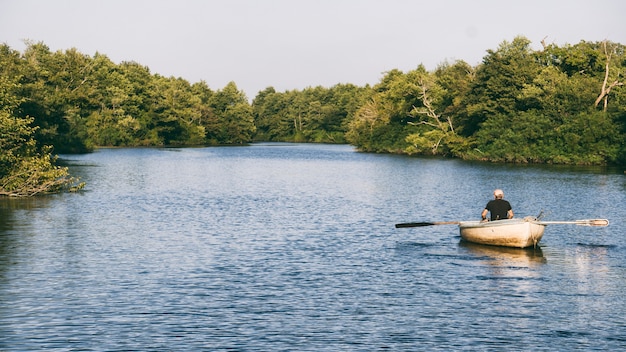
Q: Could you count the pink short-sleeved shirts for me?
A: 0